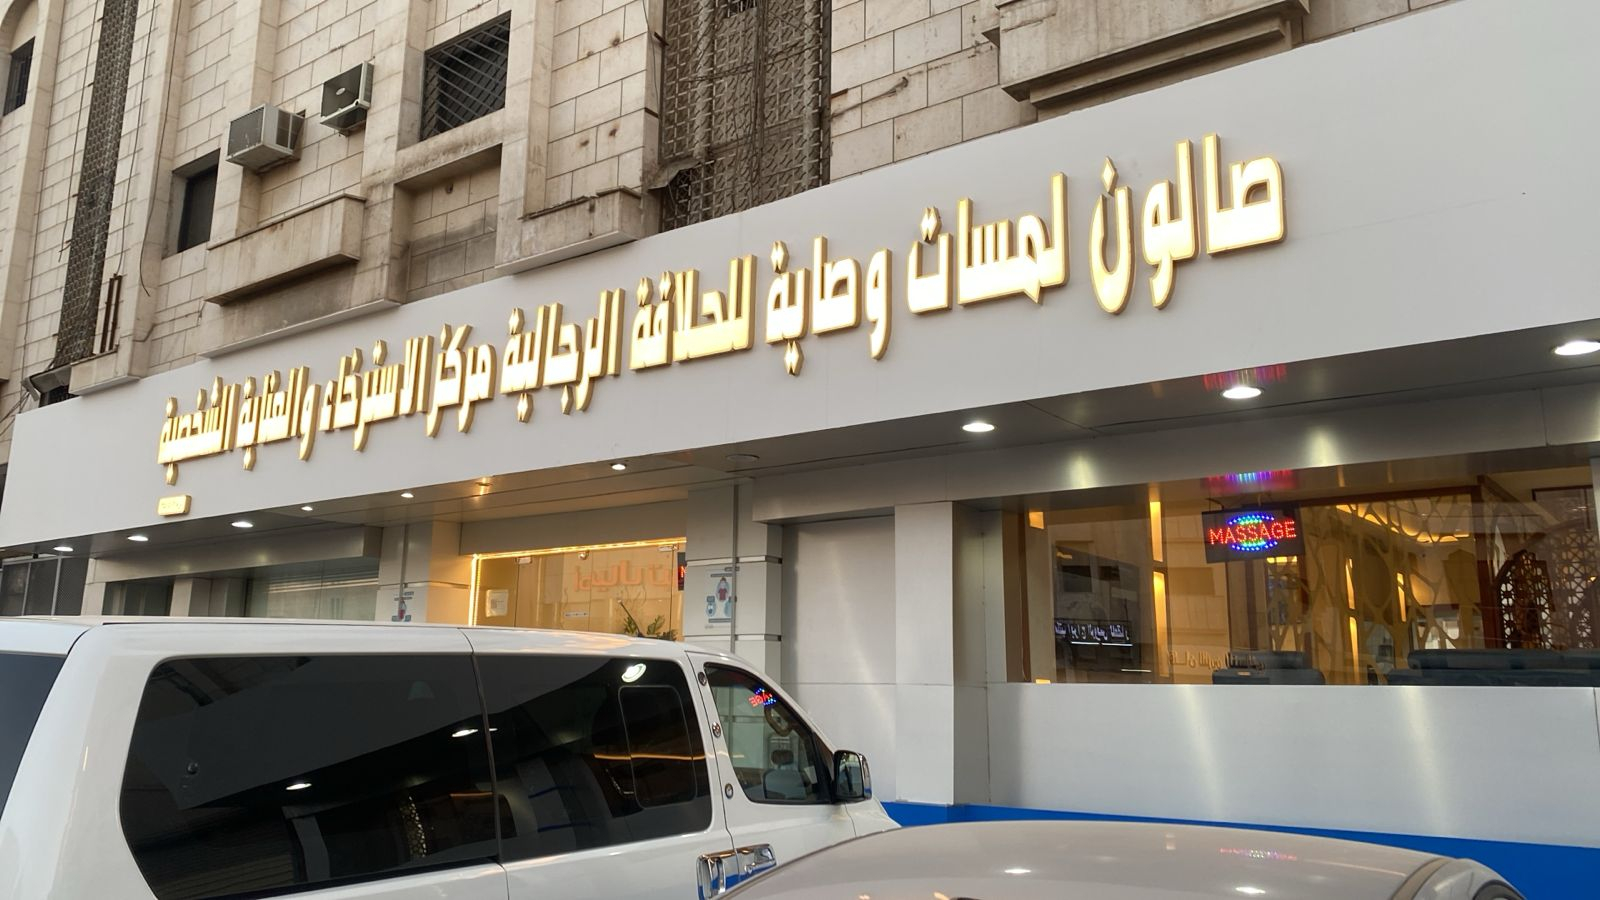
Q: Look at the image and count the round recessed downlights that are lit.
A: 9